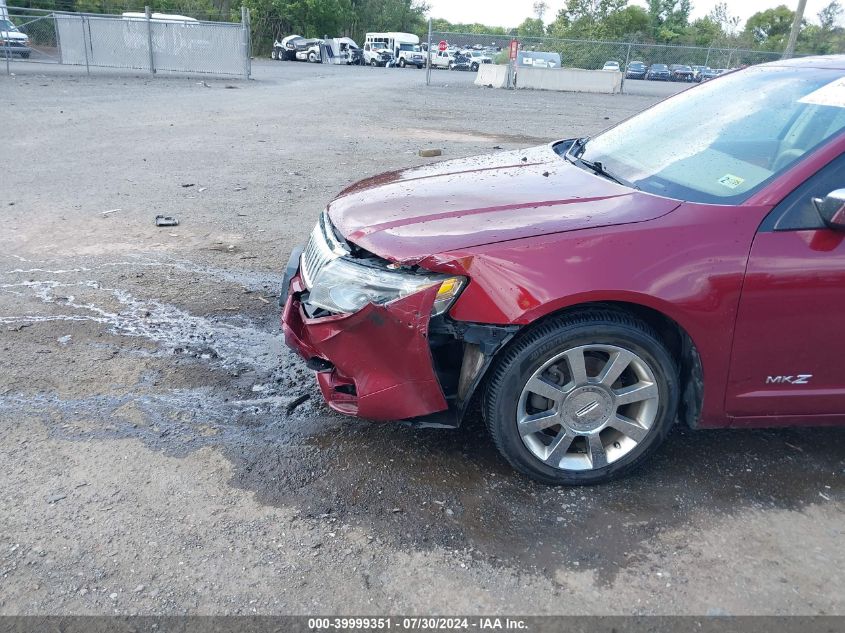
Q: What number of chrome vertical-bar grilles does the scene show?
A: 1